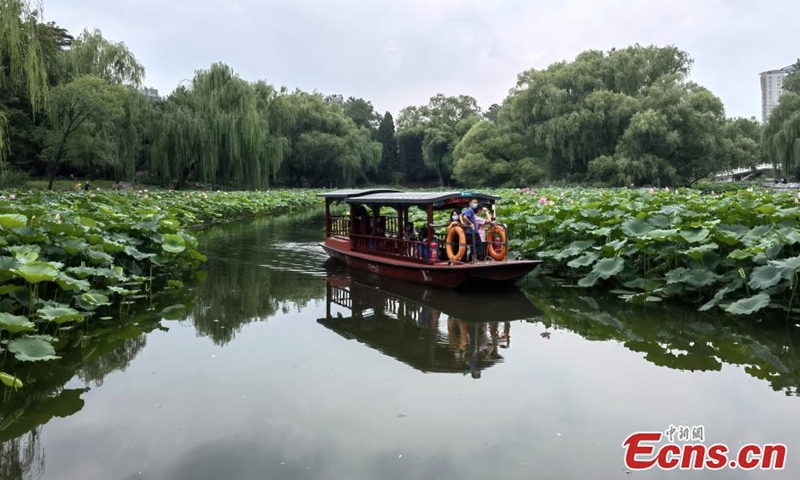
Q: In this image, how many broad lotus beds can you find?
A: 2